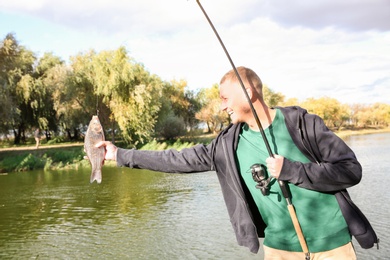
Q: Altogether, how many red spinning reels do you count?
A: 0